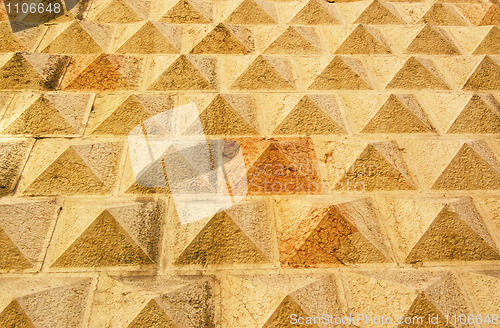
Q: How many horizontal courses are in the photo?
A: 7